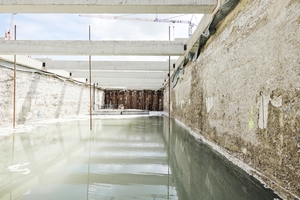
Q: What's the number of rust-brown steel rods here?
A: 3